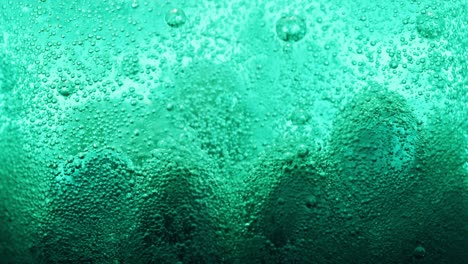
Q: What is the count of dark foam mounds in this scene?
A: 4